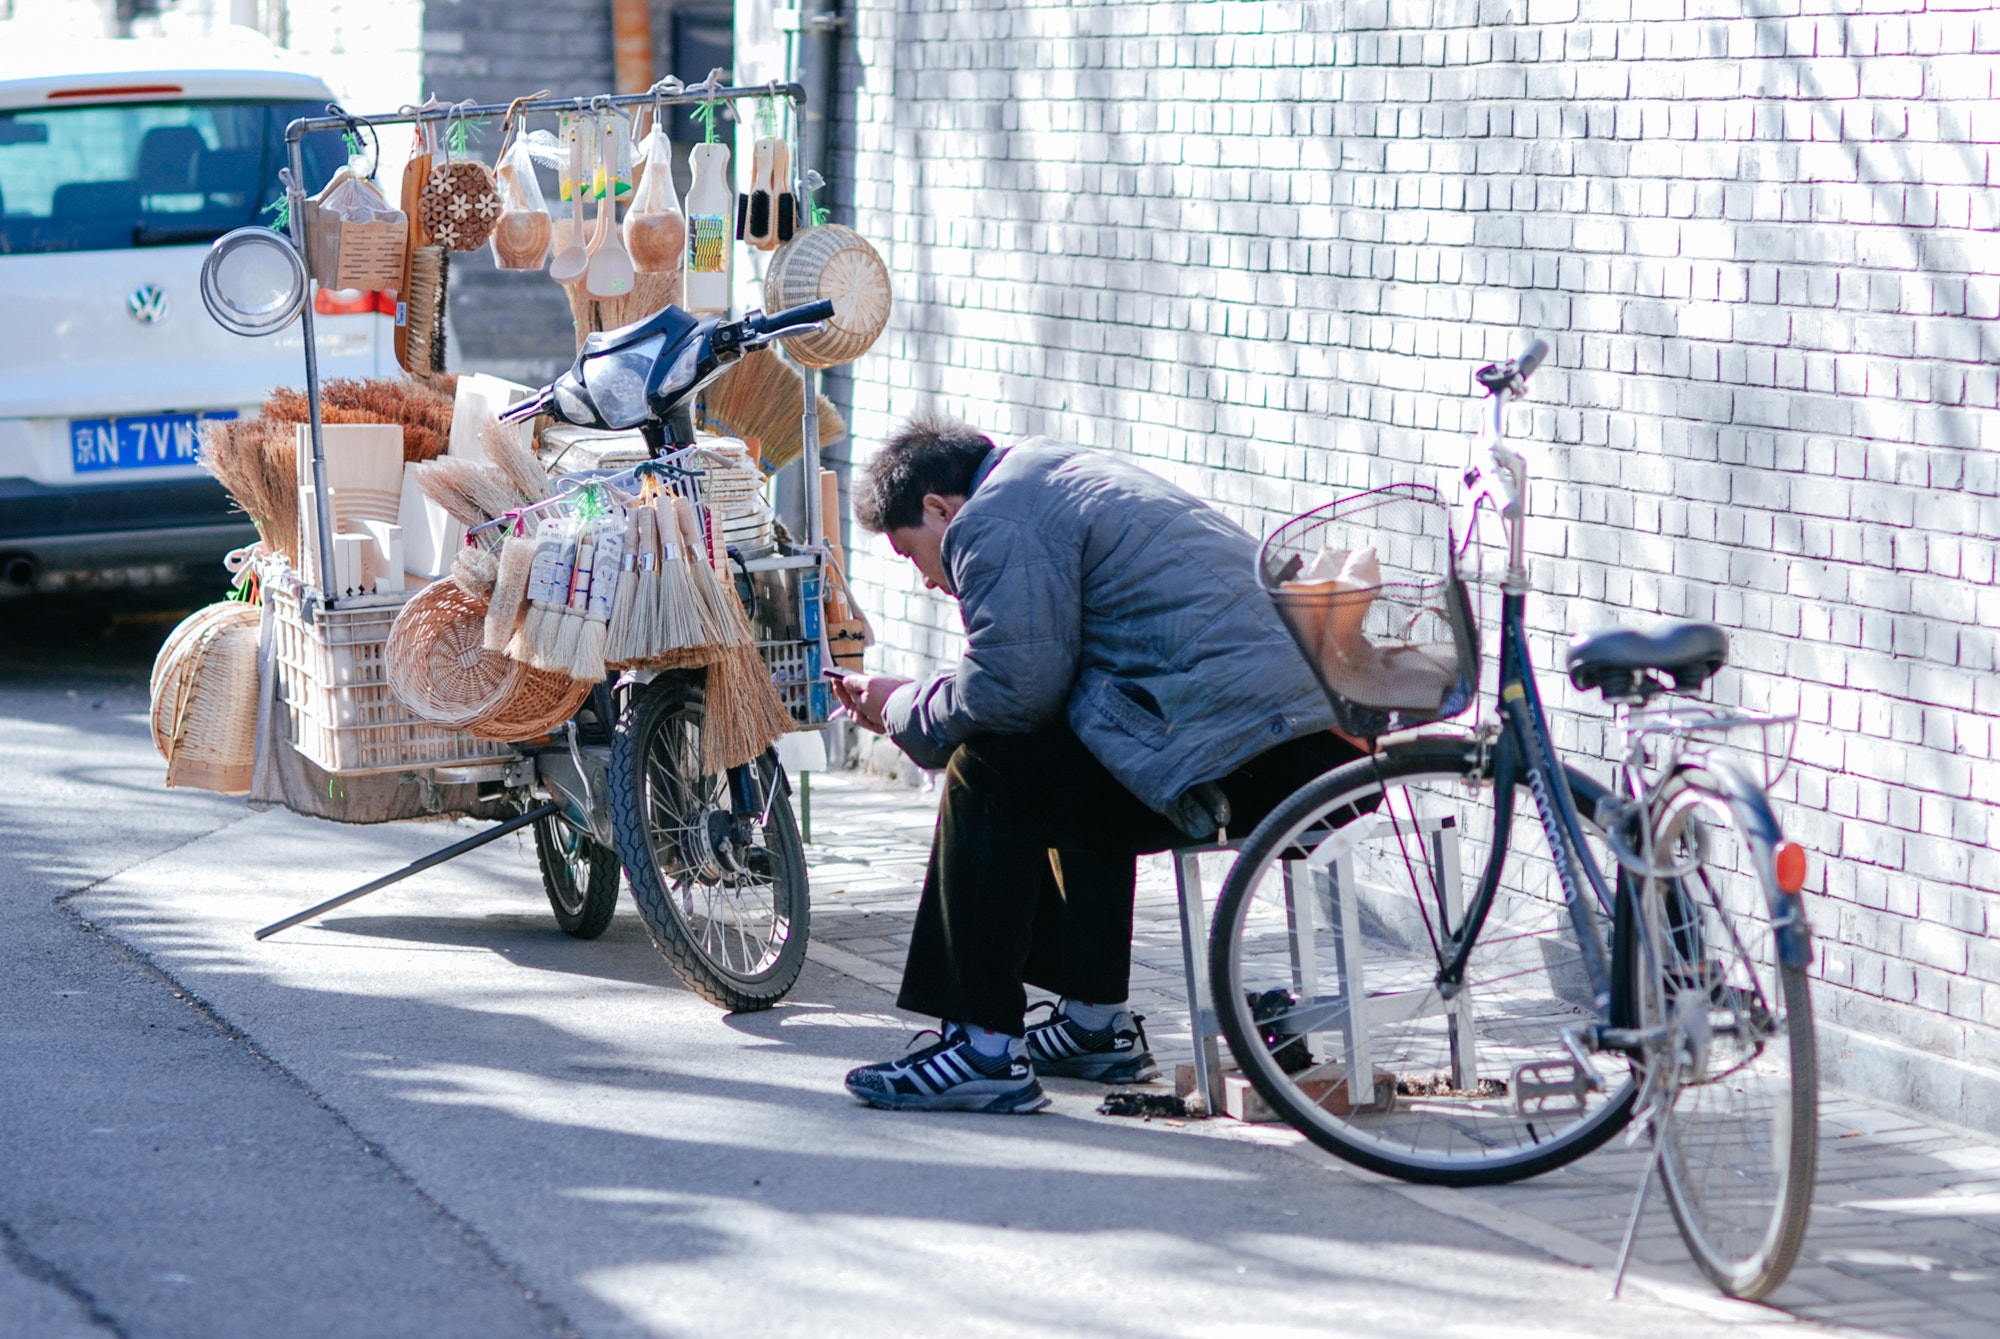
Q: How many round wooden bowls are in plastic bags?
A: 2